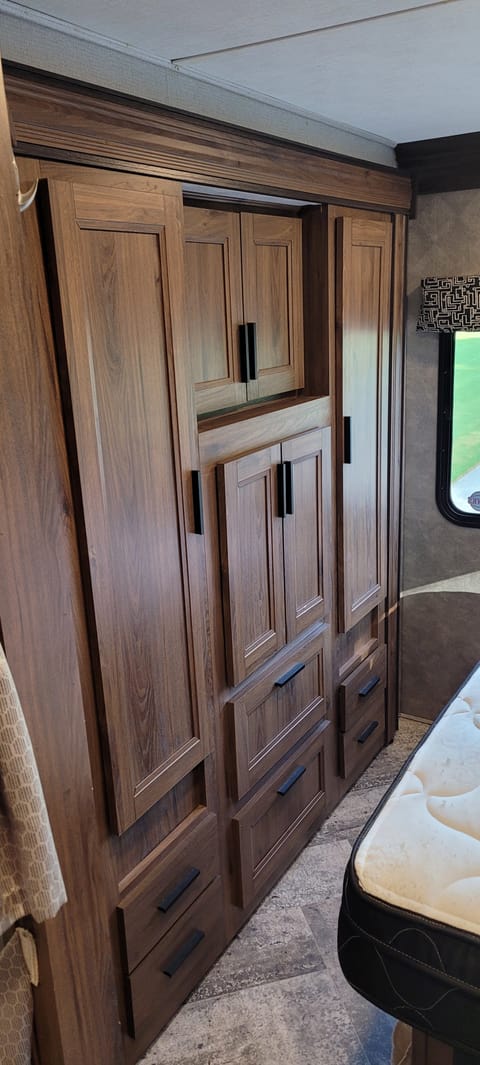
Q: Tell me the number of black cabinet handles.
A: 12